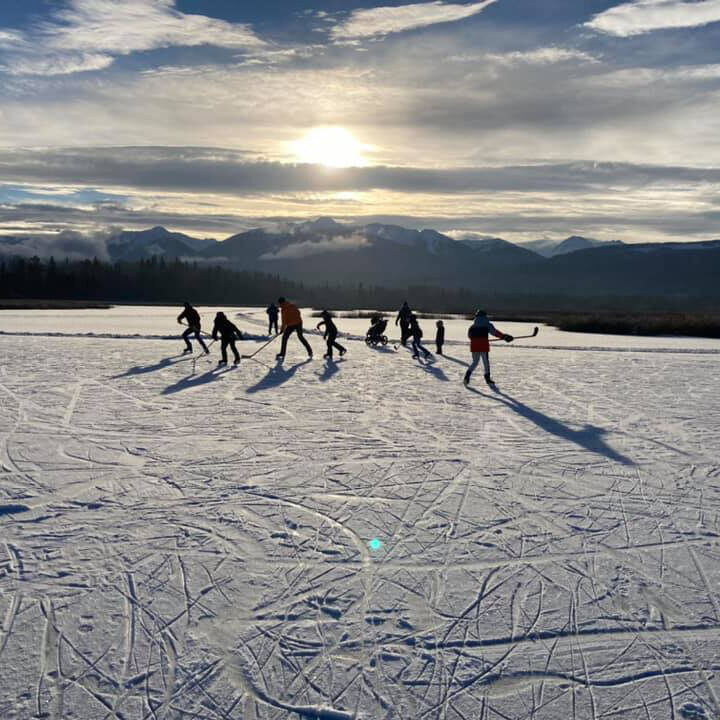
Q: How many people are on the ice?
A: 9